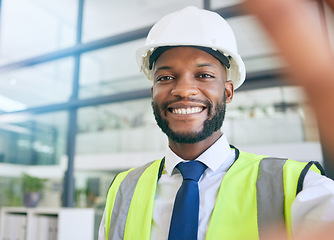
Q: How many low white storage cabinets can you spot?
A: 1